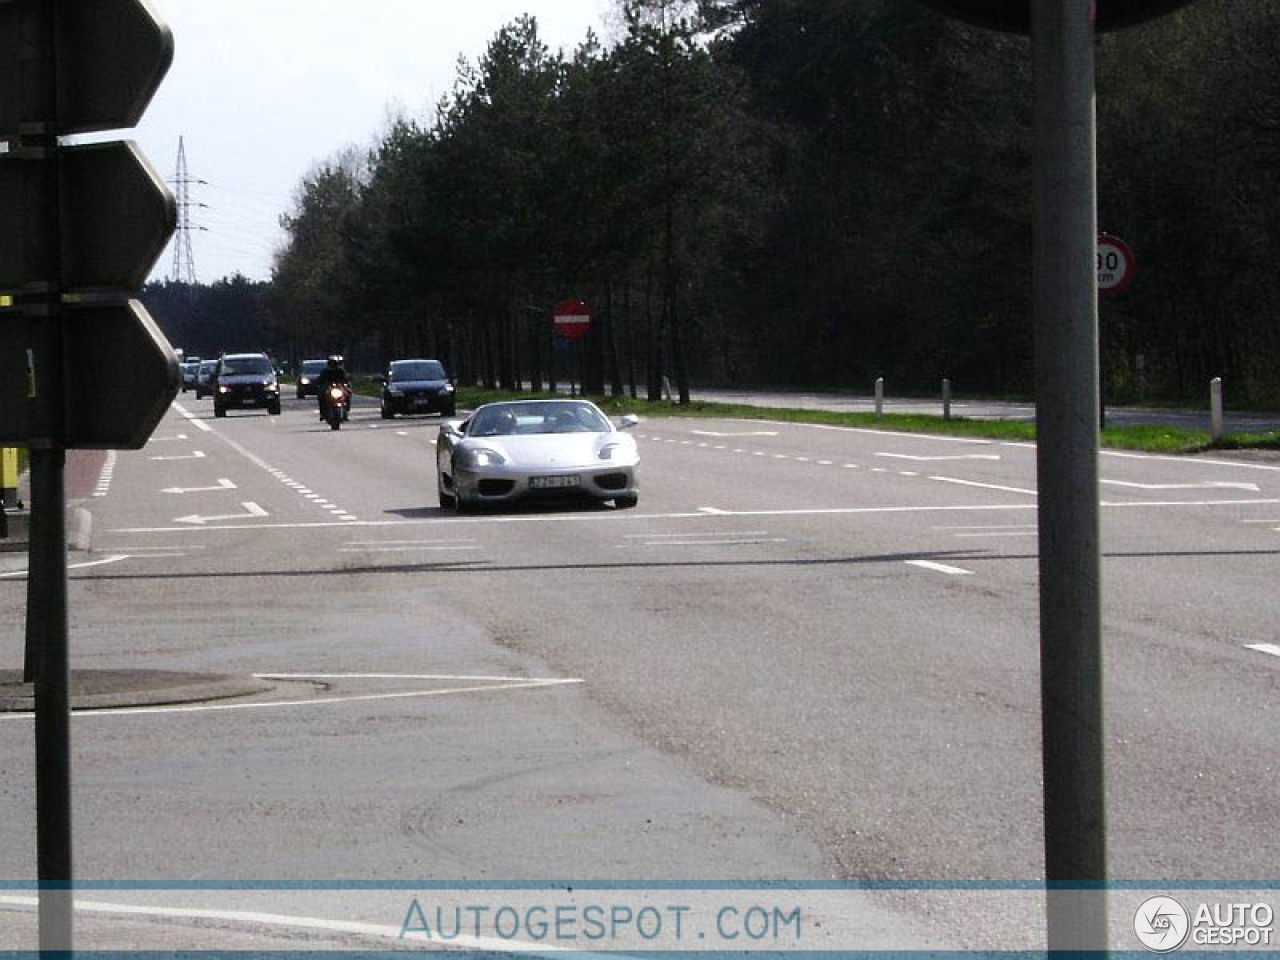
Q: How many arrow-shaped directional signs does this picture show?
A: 3